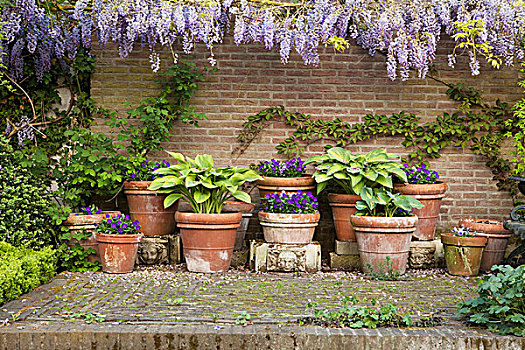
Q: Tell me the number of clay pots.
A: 12